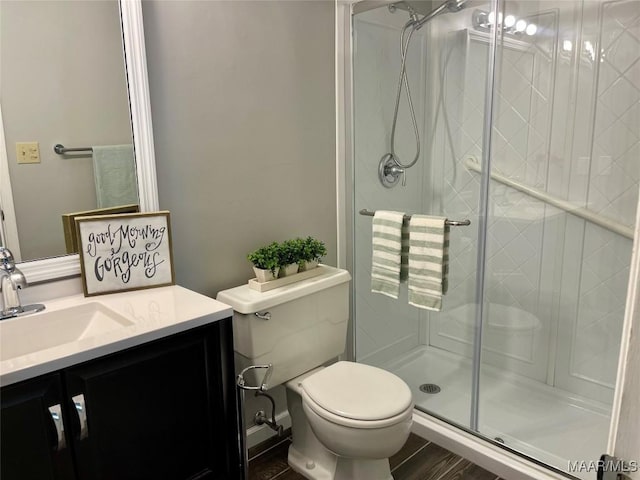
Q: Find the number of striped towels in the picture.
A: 2